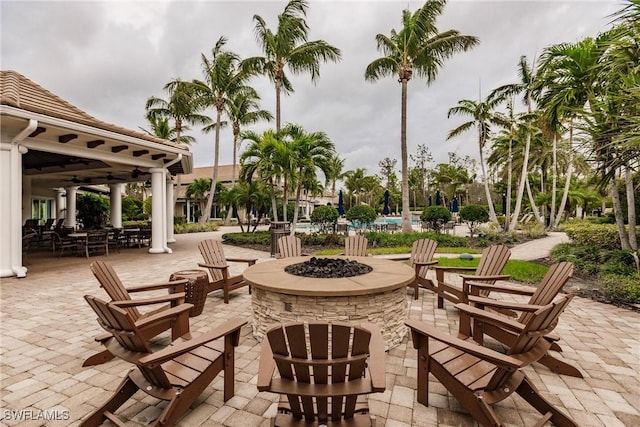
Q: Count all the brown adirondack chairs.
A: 10